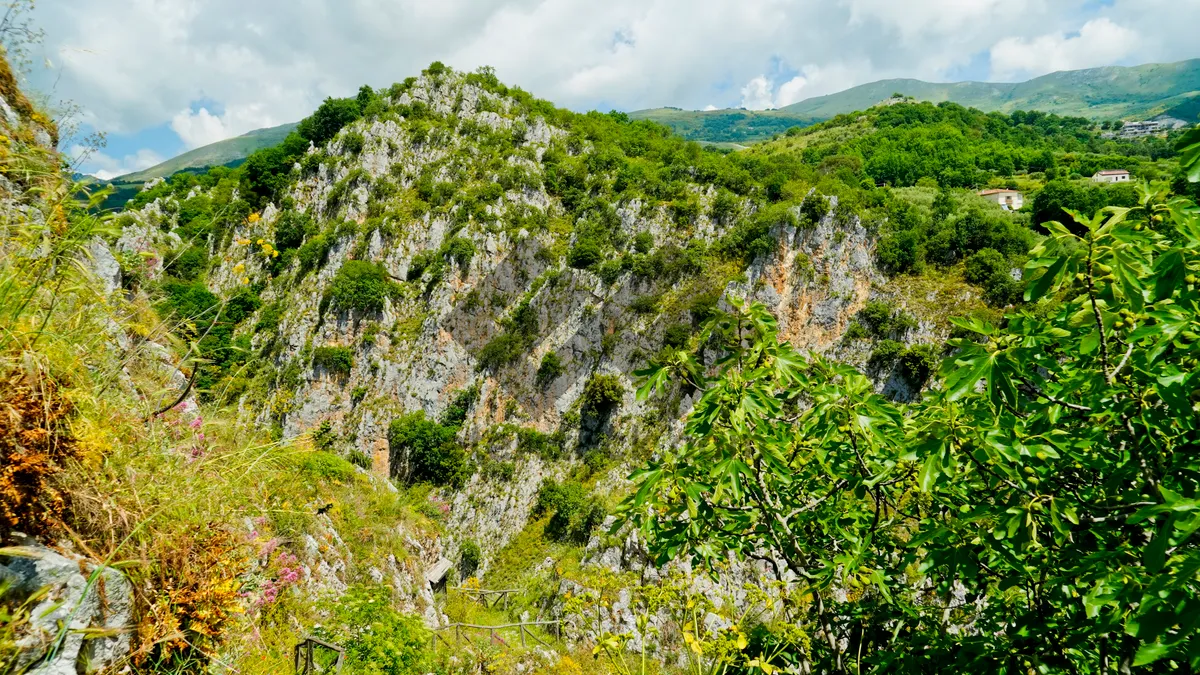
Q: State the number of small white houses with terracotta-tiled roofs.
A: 2